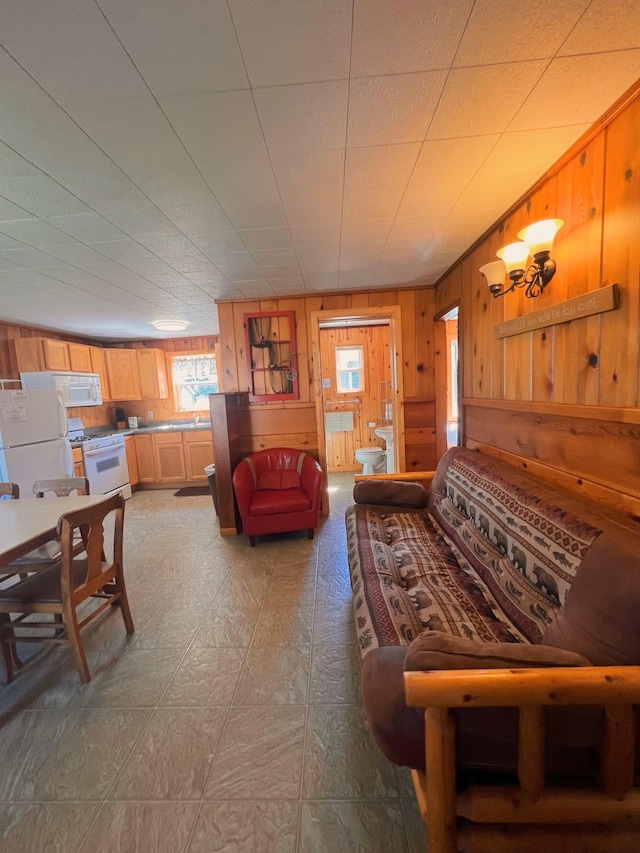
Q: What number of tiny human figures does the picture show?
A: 0